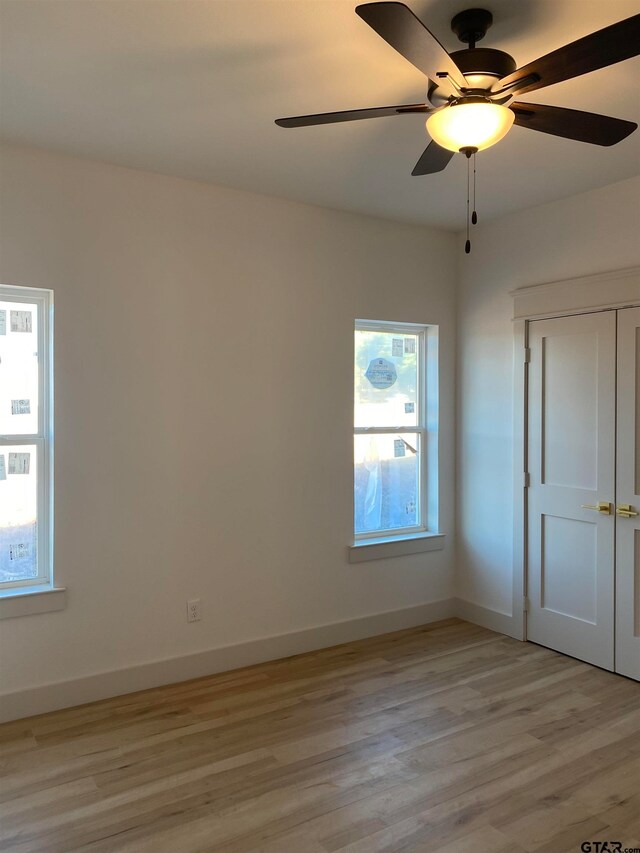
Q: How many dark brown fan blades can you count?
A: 5